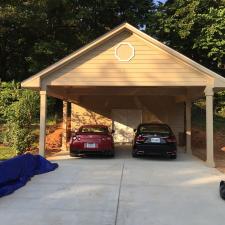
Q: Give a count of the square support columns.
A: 4